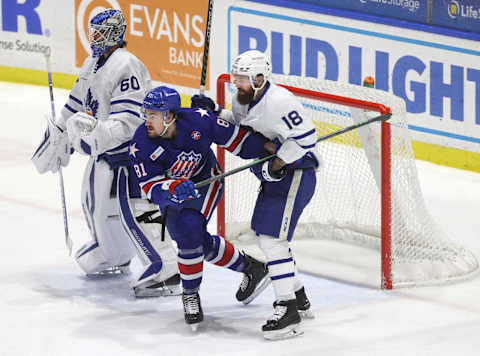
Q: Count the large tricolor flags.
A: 0